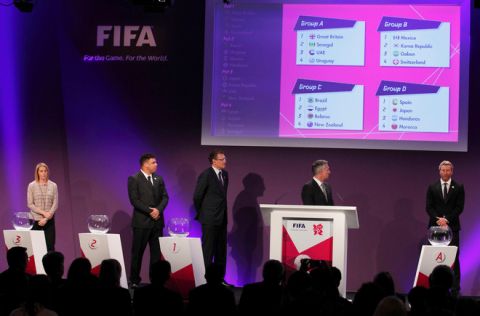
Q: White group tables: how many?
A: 4